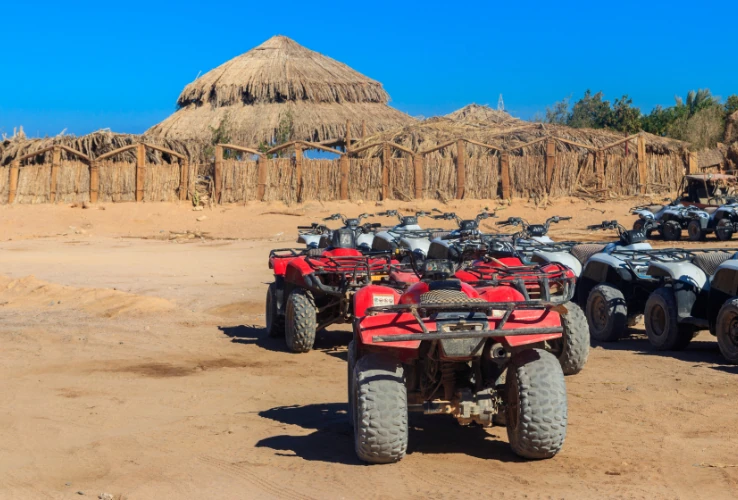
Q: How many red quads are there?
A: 3